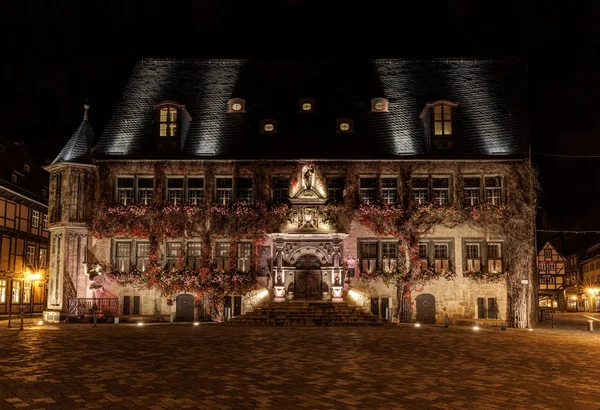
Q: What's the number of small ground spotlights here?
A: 6